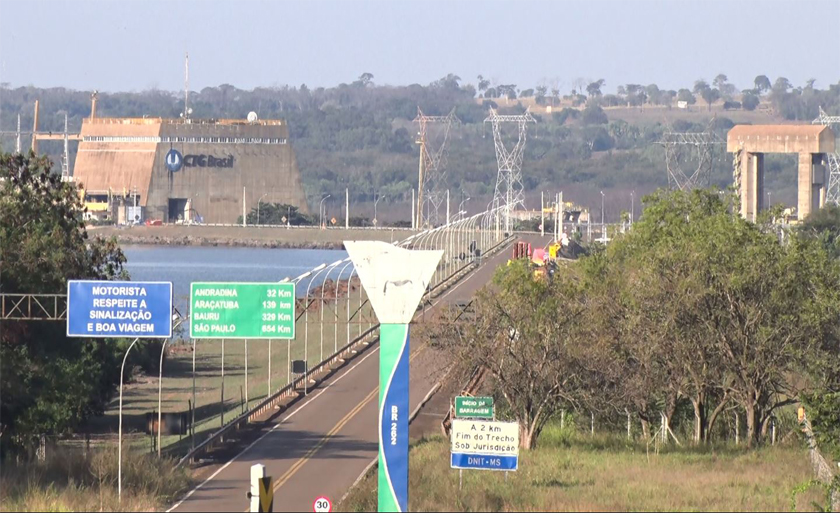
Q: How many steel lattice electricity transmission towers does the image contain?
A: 4